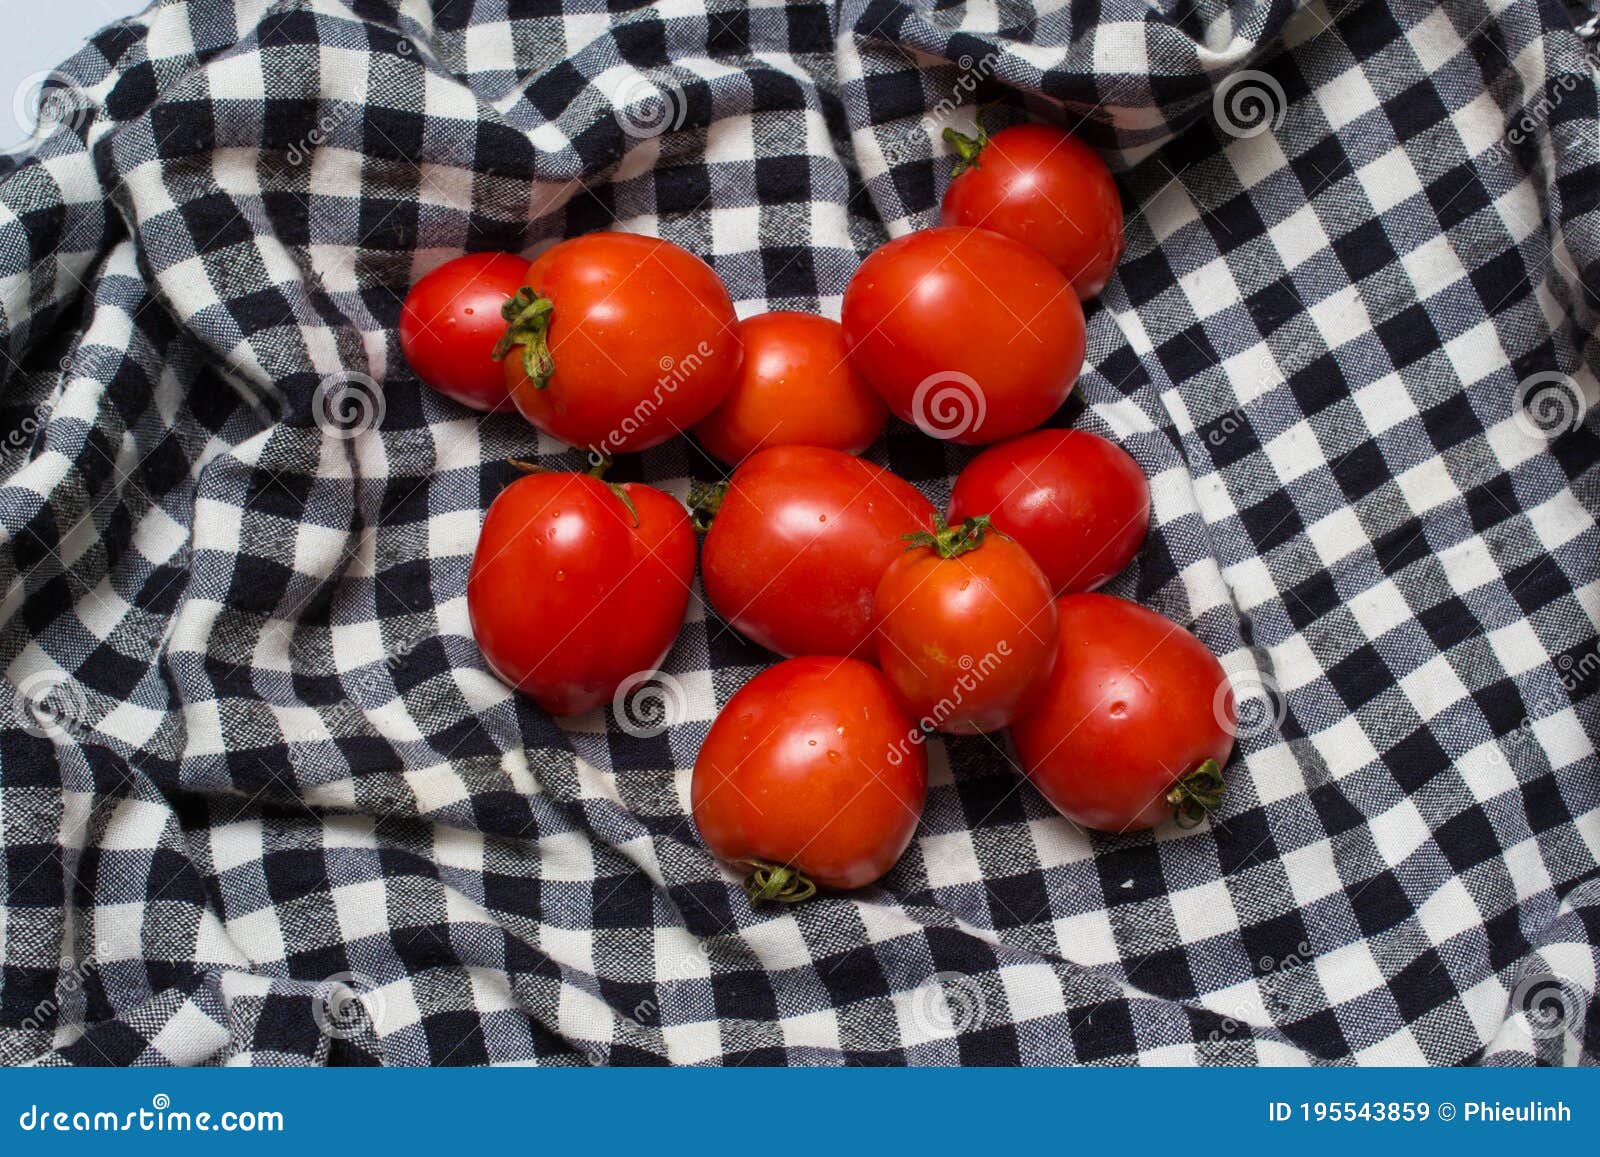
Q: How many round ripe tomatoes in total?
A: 11